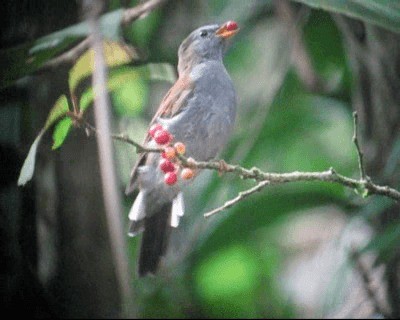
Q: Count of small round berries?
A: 9